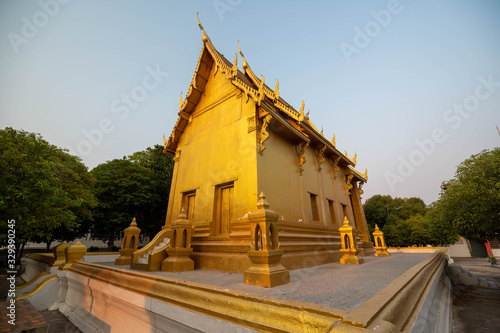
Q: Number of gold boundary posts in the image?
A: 5